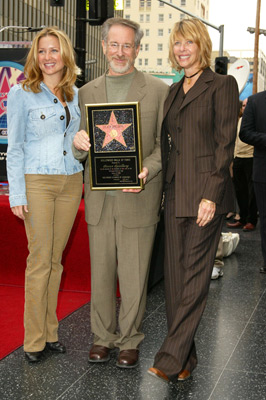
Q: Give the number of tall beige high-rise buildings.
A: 1